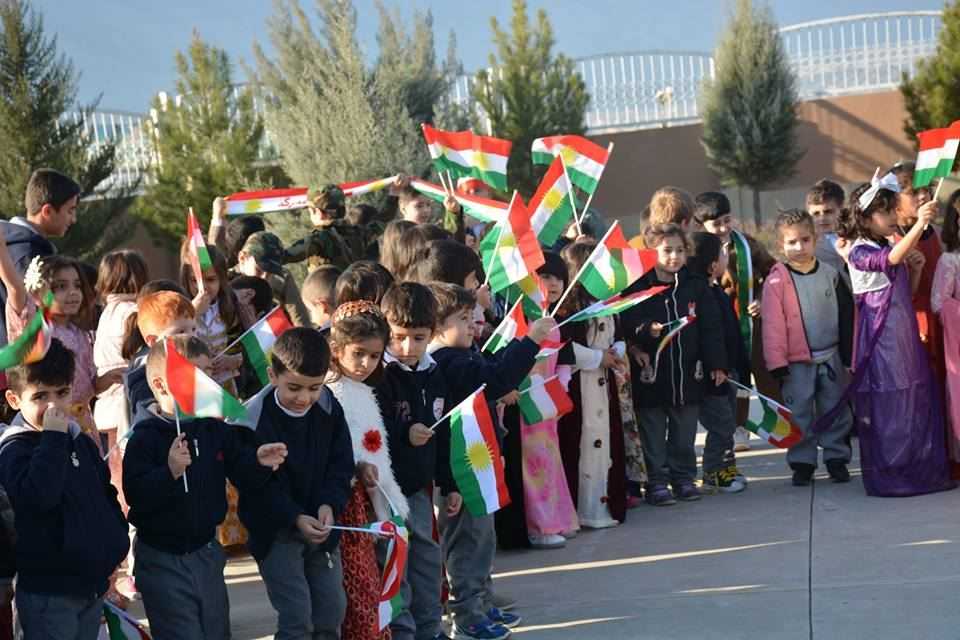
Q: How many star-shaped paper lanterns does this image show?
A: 0